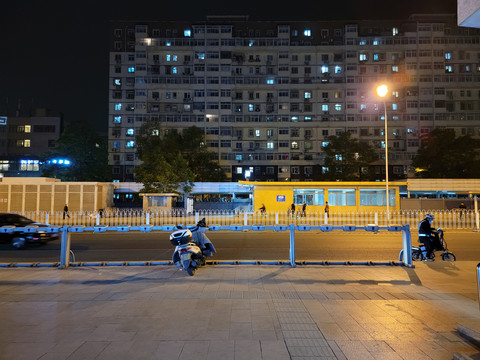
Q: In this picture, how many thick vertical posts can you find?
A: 3